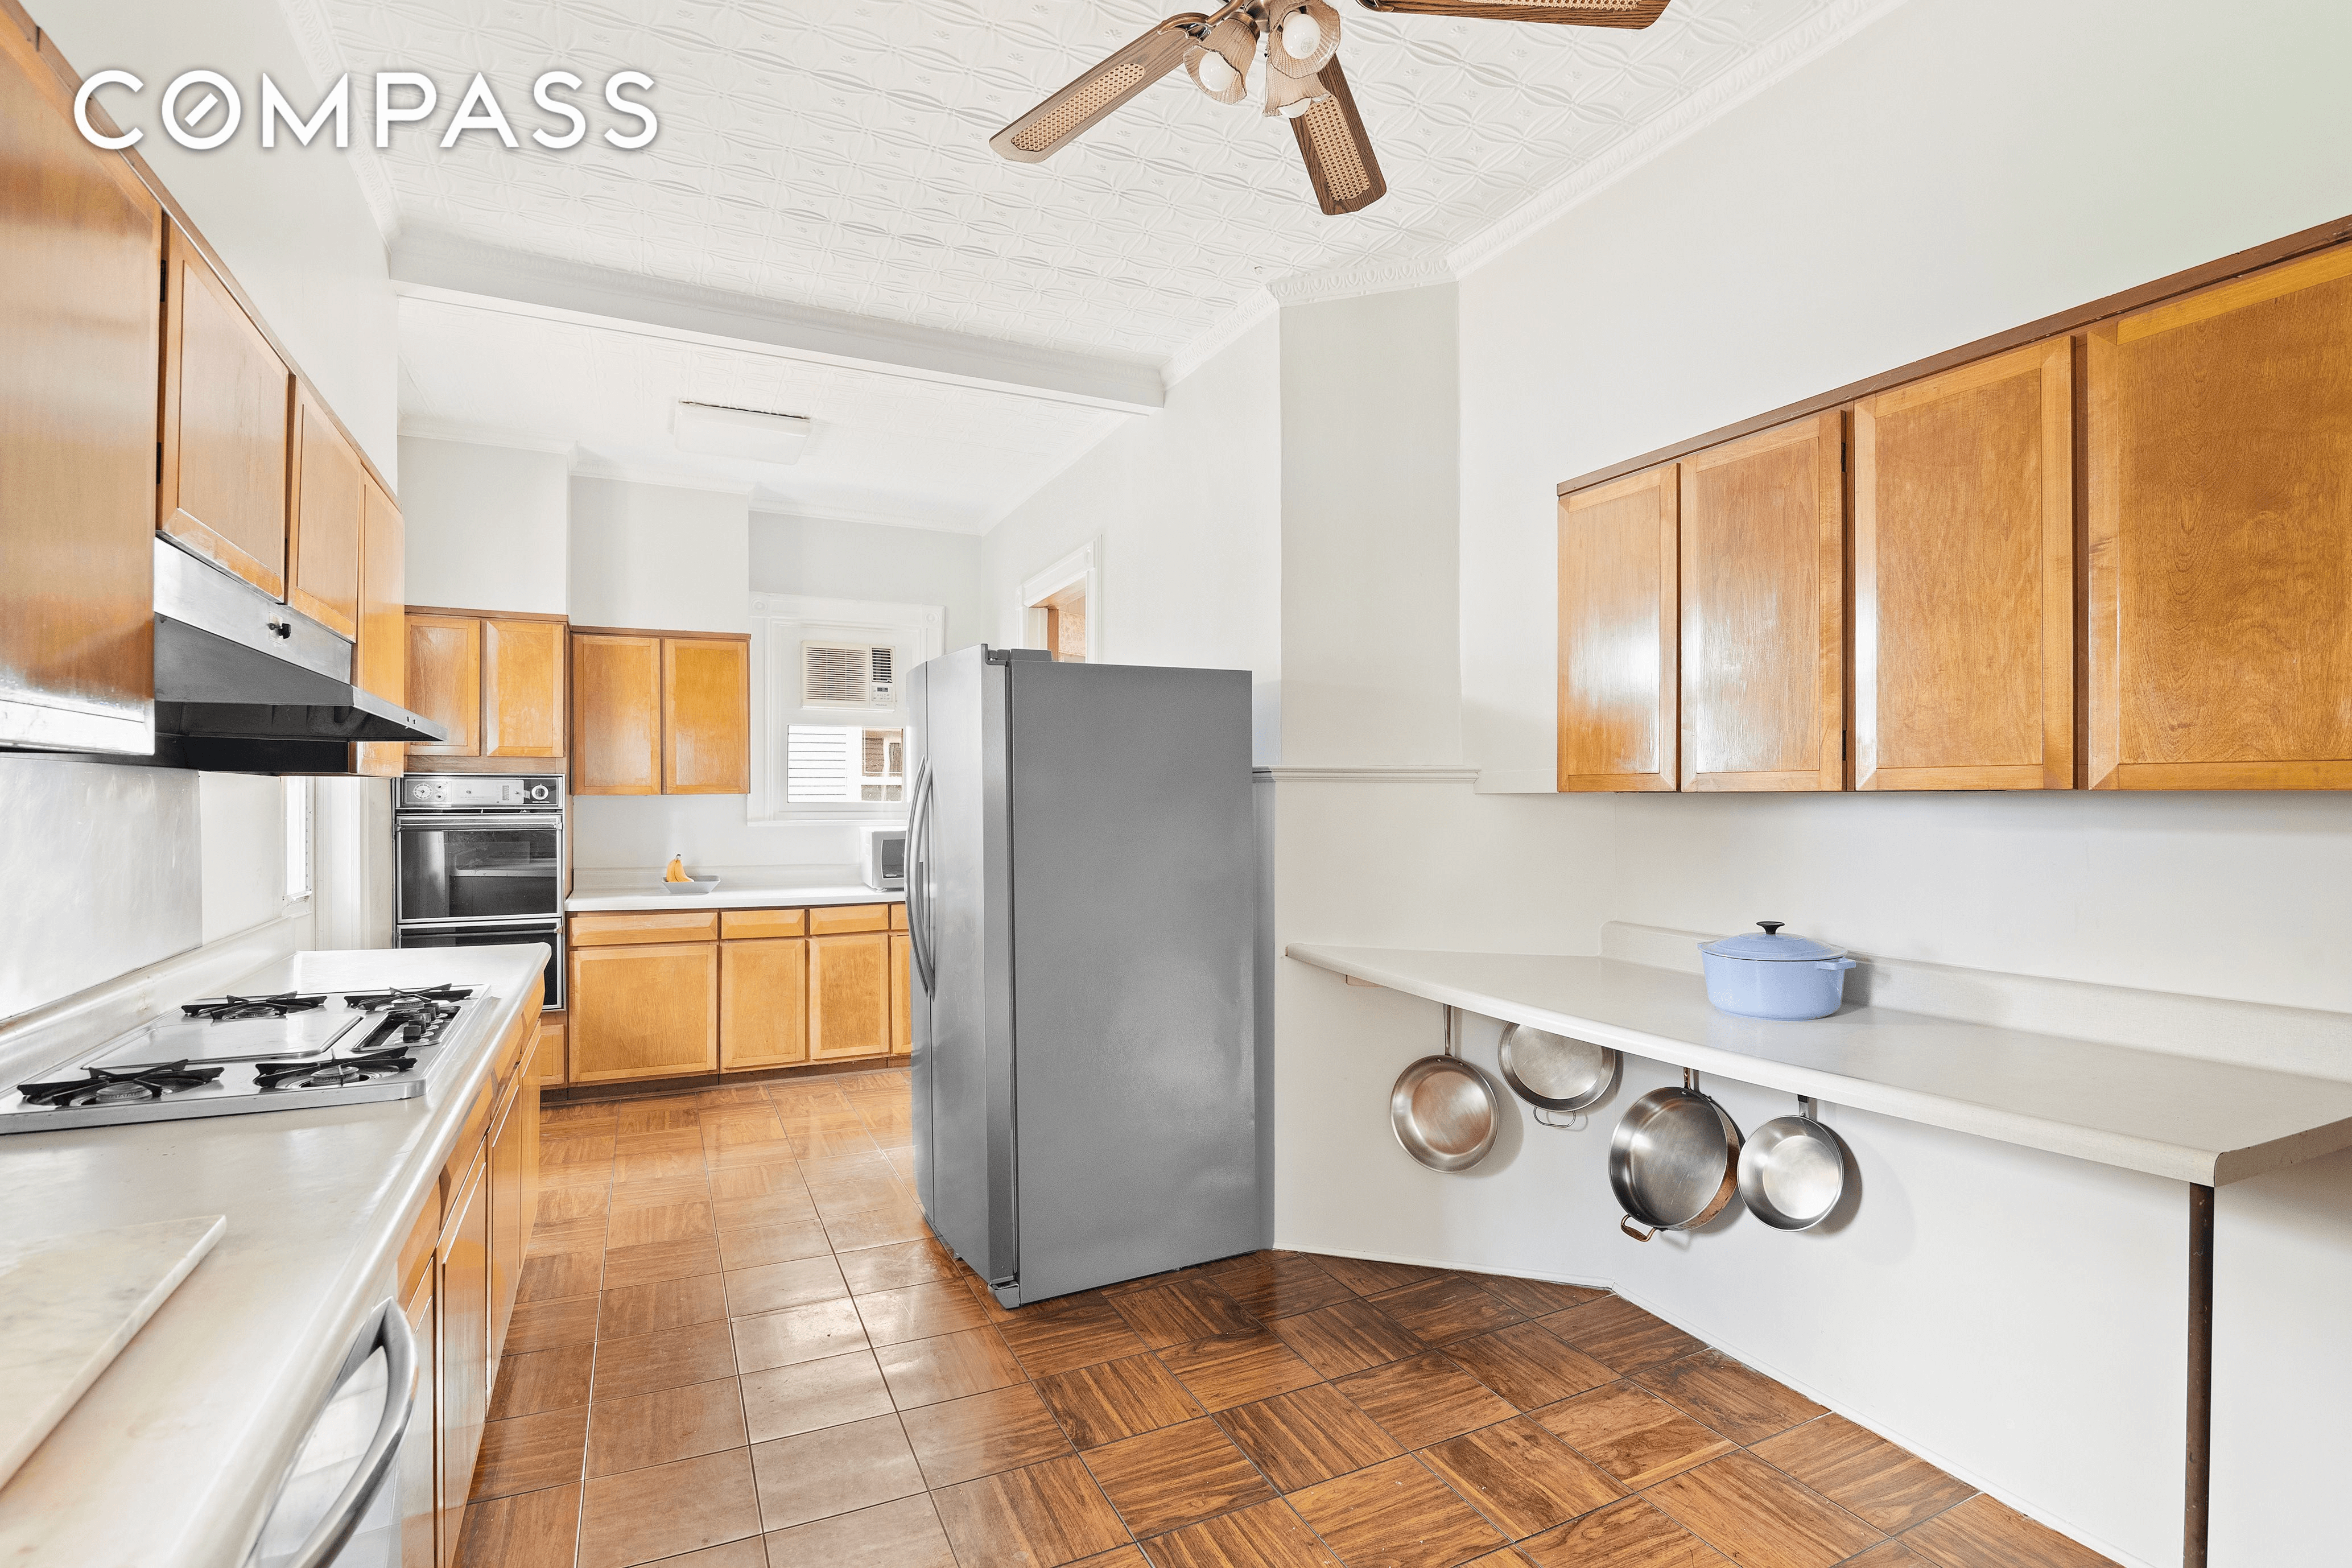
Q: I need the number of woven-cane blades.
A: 3